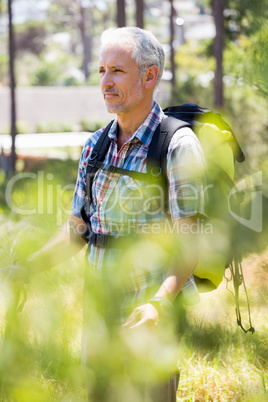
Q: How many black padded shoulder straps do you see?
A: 2